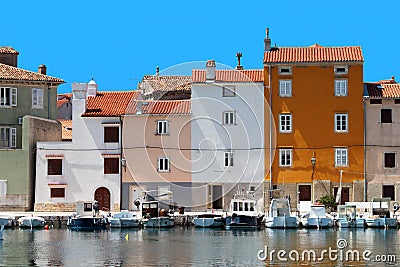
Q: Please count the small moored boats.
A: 11